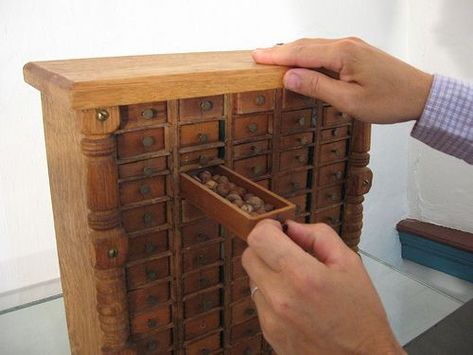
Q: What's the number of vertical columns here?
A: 5